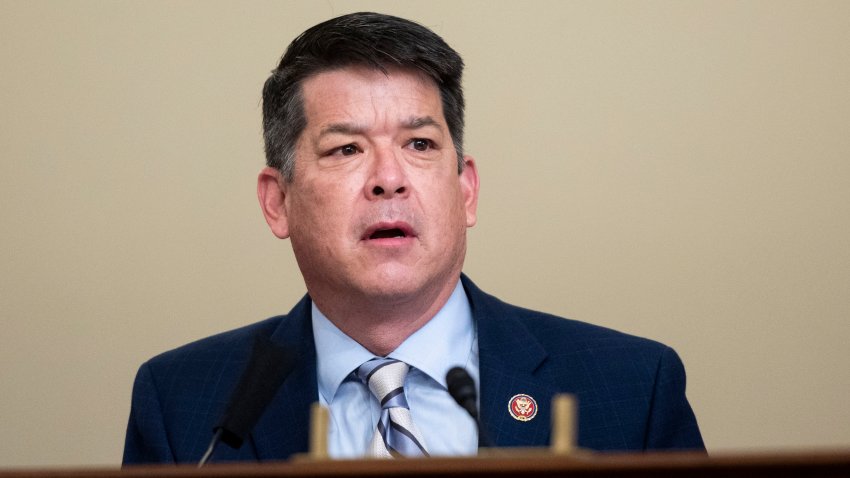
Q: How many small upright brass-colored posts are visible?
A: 2